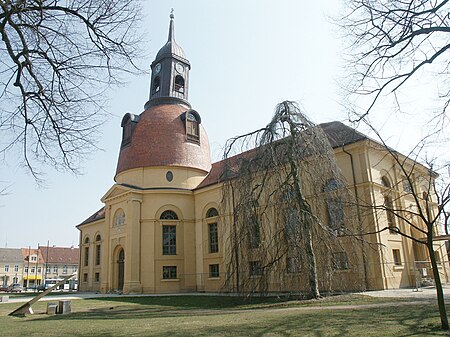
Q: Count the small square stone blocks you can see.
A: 2